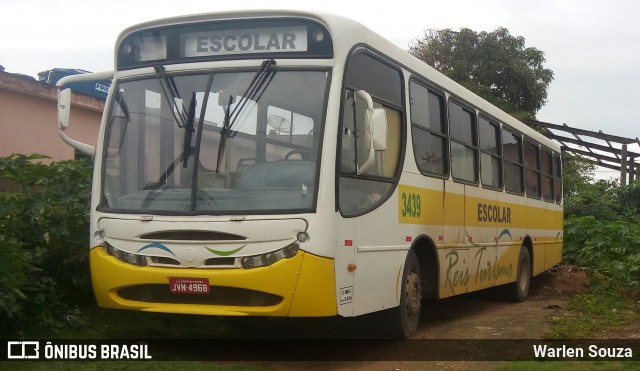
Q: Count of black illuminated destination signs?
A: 1